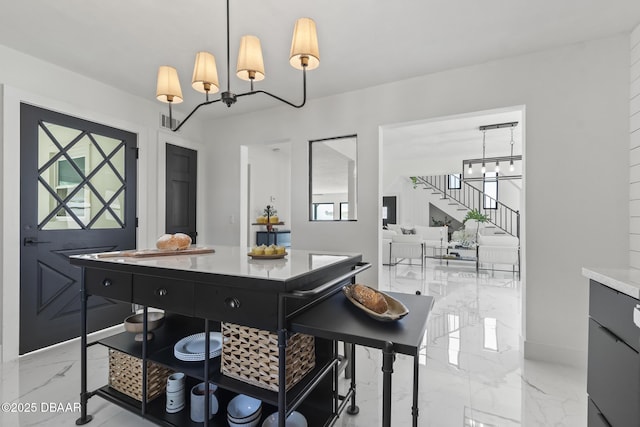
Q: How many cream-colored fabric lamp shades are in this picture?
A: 4